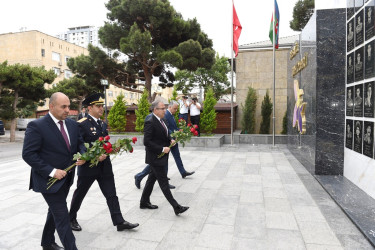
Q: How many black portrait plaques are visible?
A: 12